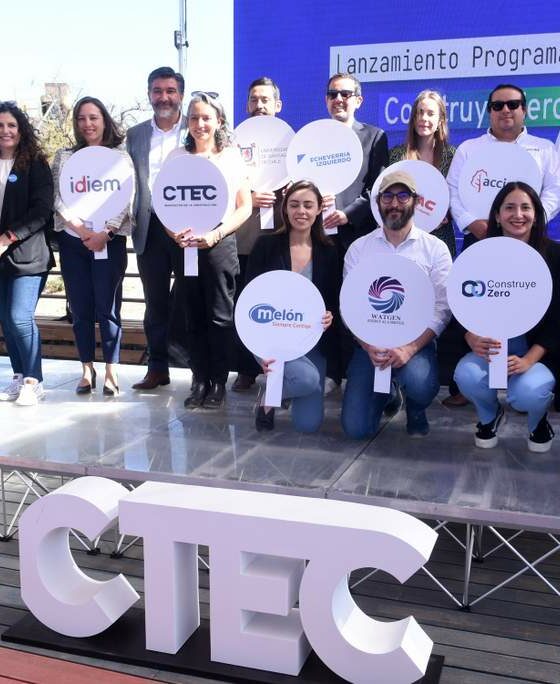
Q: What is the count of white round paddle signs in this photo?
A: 9